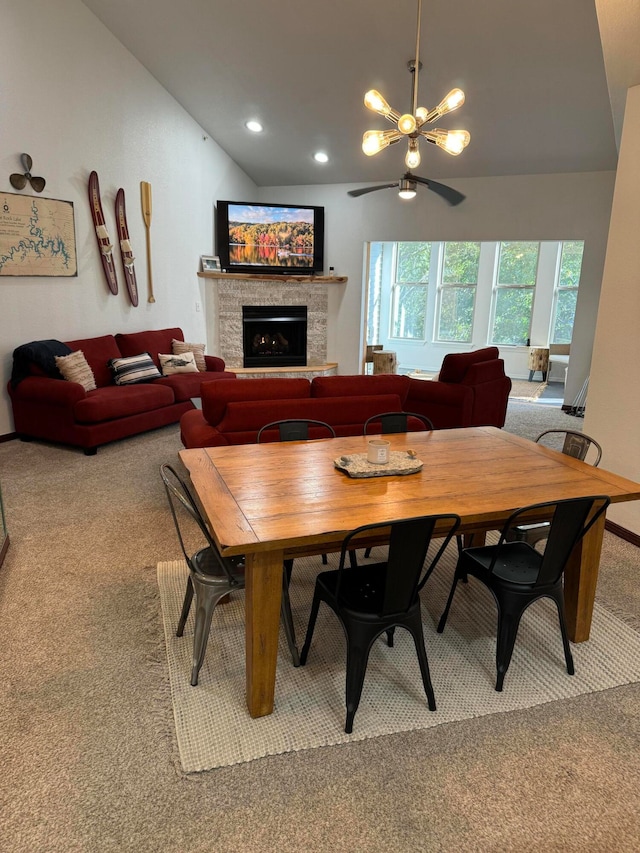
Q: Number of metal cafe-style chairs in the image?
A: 6